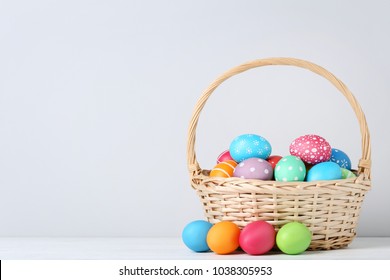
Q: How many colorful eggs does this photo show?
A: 14